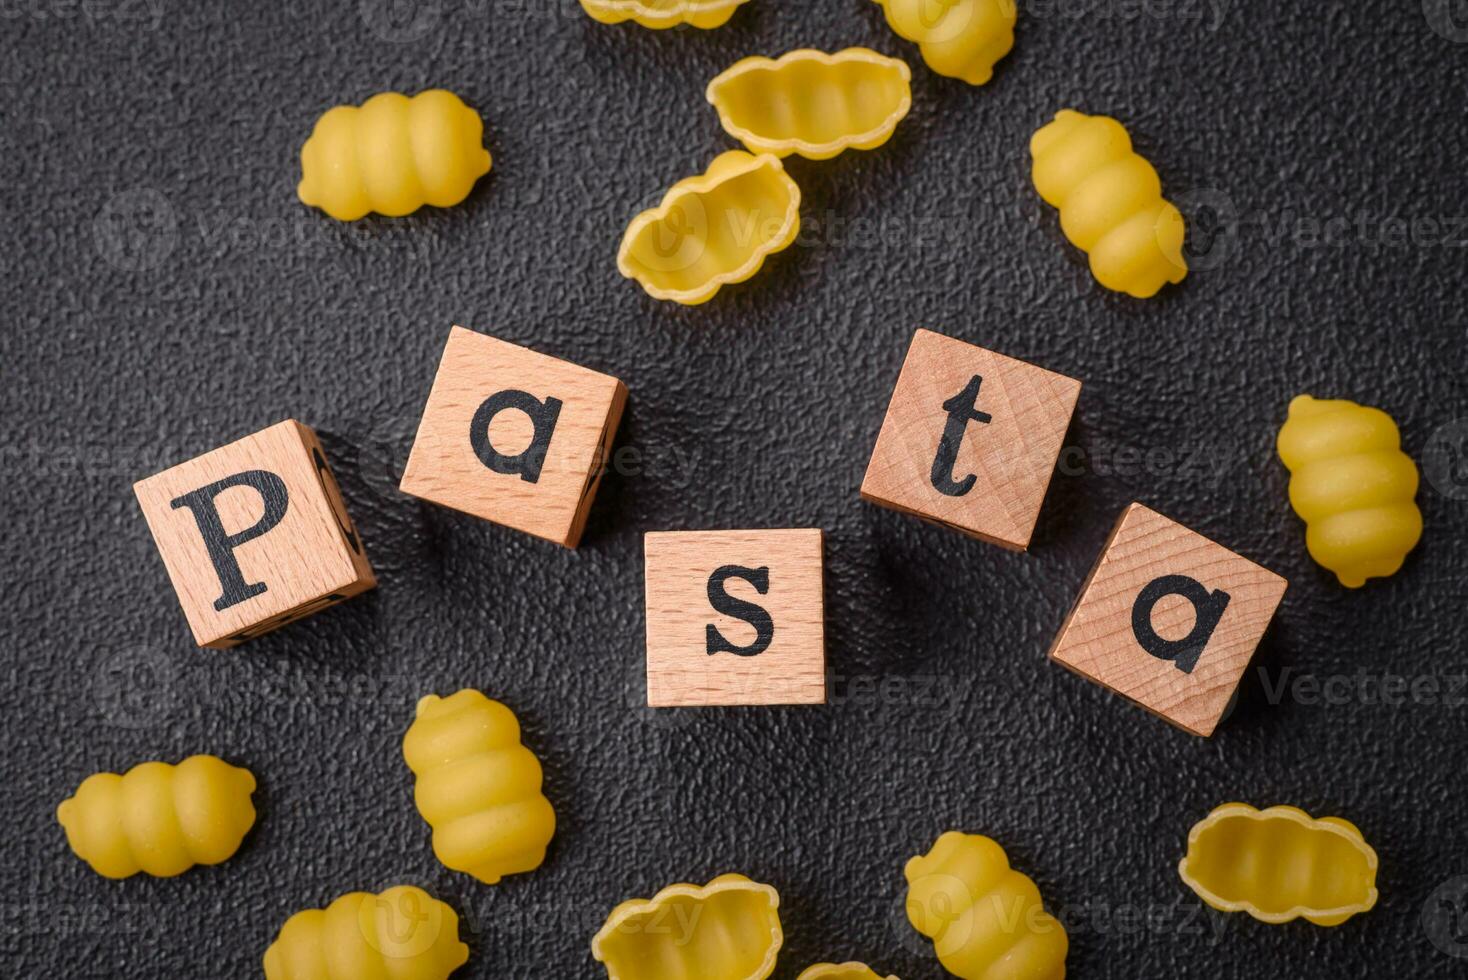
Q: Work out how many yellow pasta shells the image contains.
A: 14